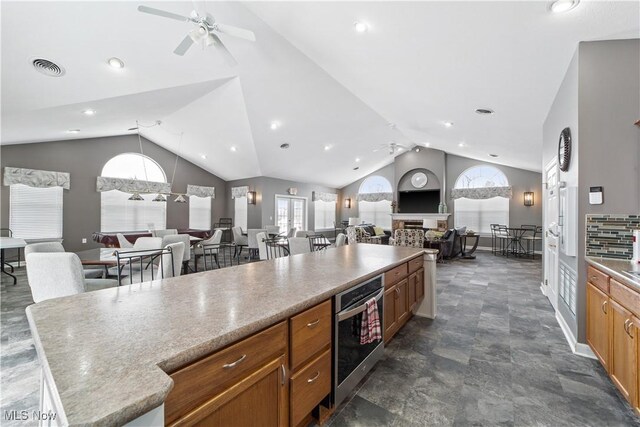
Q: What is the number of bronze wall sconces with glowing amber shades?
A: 3